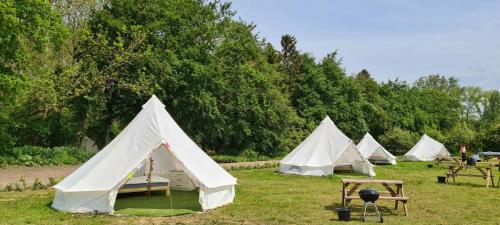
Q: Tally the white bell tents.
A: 4